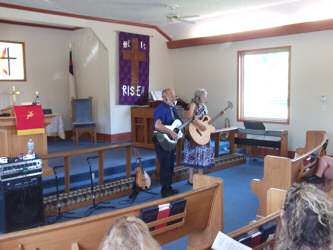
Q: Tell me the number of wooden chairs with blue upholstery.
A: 1